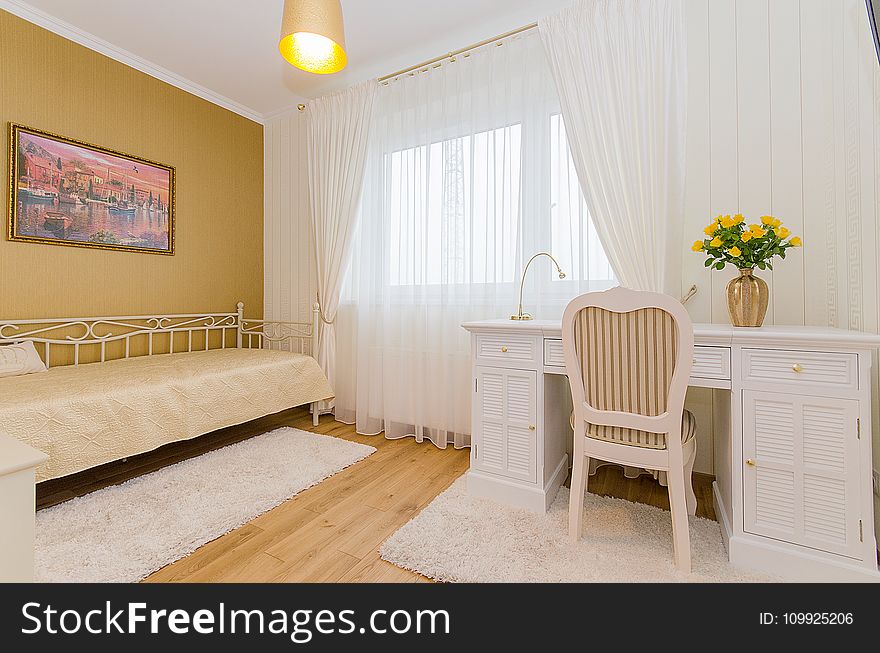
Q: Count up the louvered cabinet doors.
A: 2